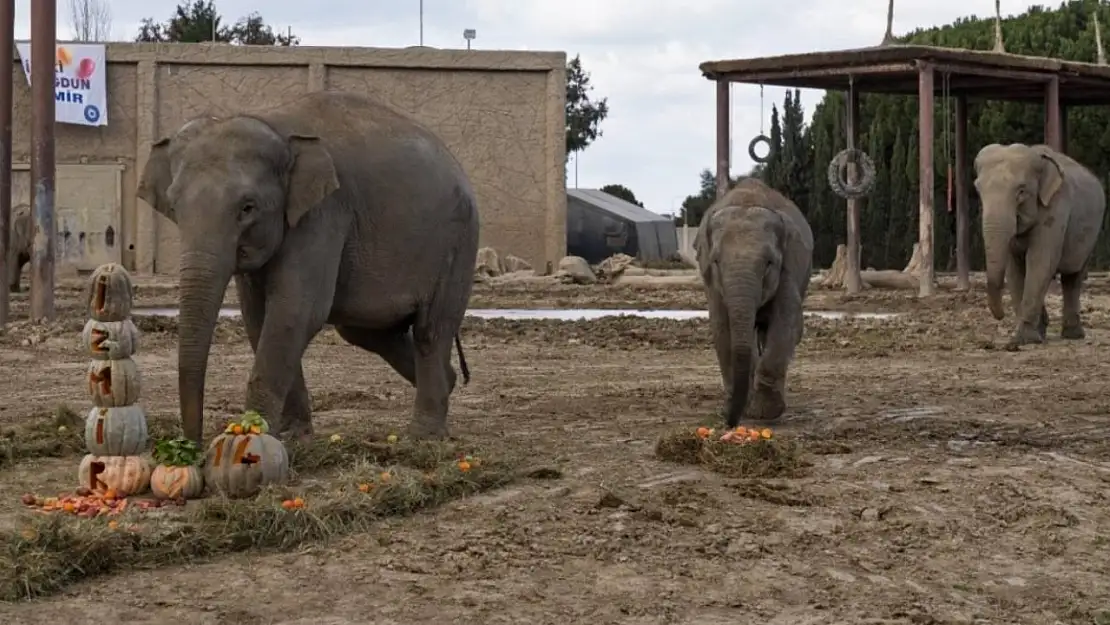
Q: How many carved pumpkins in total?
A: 7